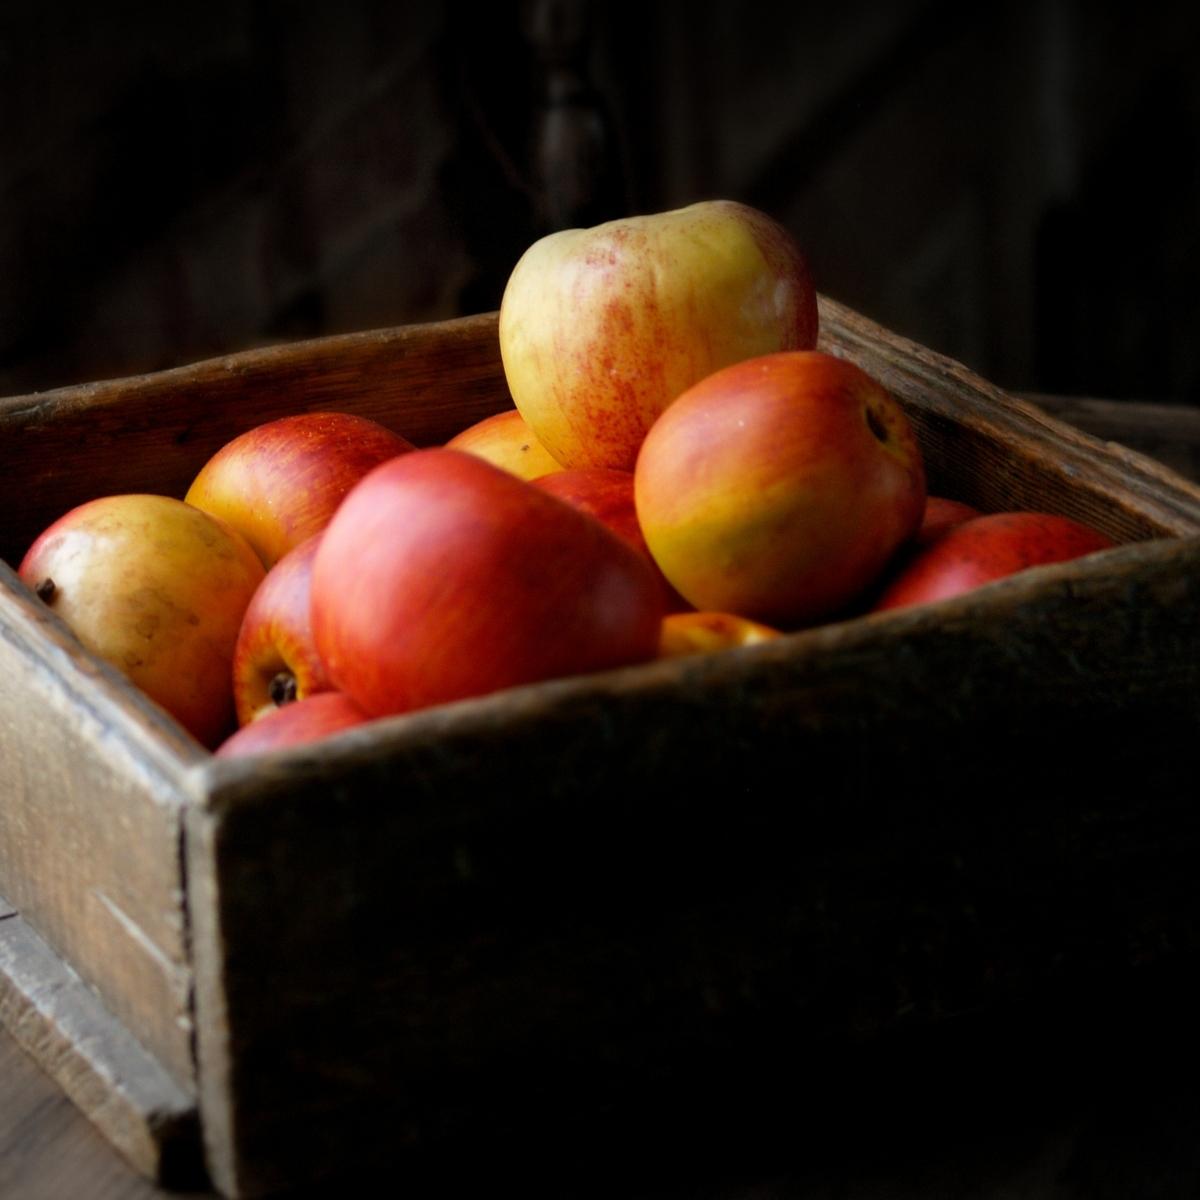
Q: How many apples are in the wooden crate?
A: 12